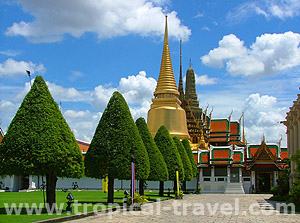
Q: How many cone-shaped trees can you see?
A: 6